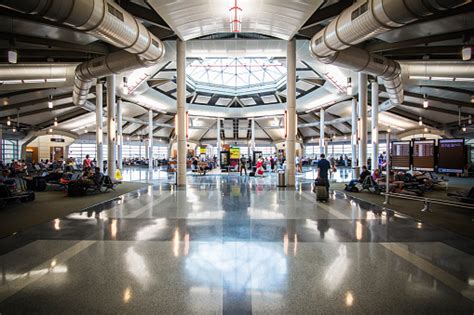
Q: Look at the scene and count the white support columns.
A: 12